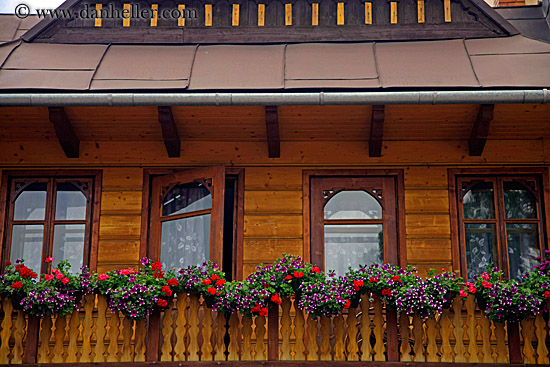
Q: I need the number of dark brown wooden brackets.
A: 5